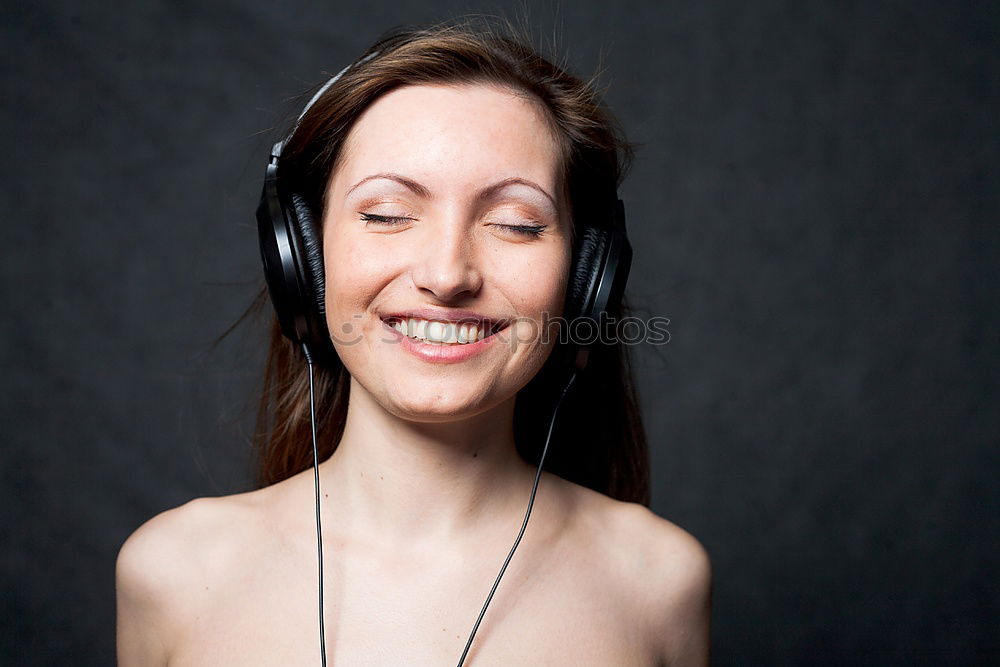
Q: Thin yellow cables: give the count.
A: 0